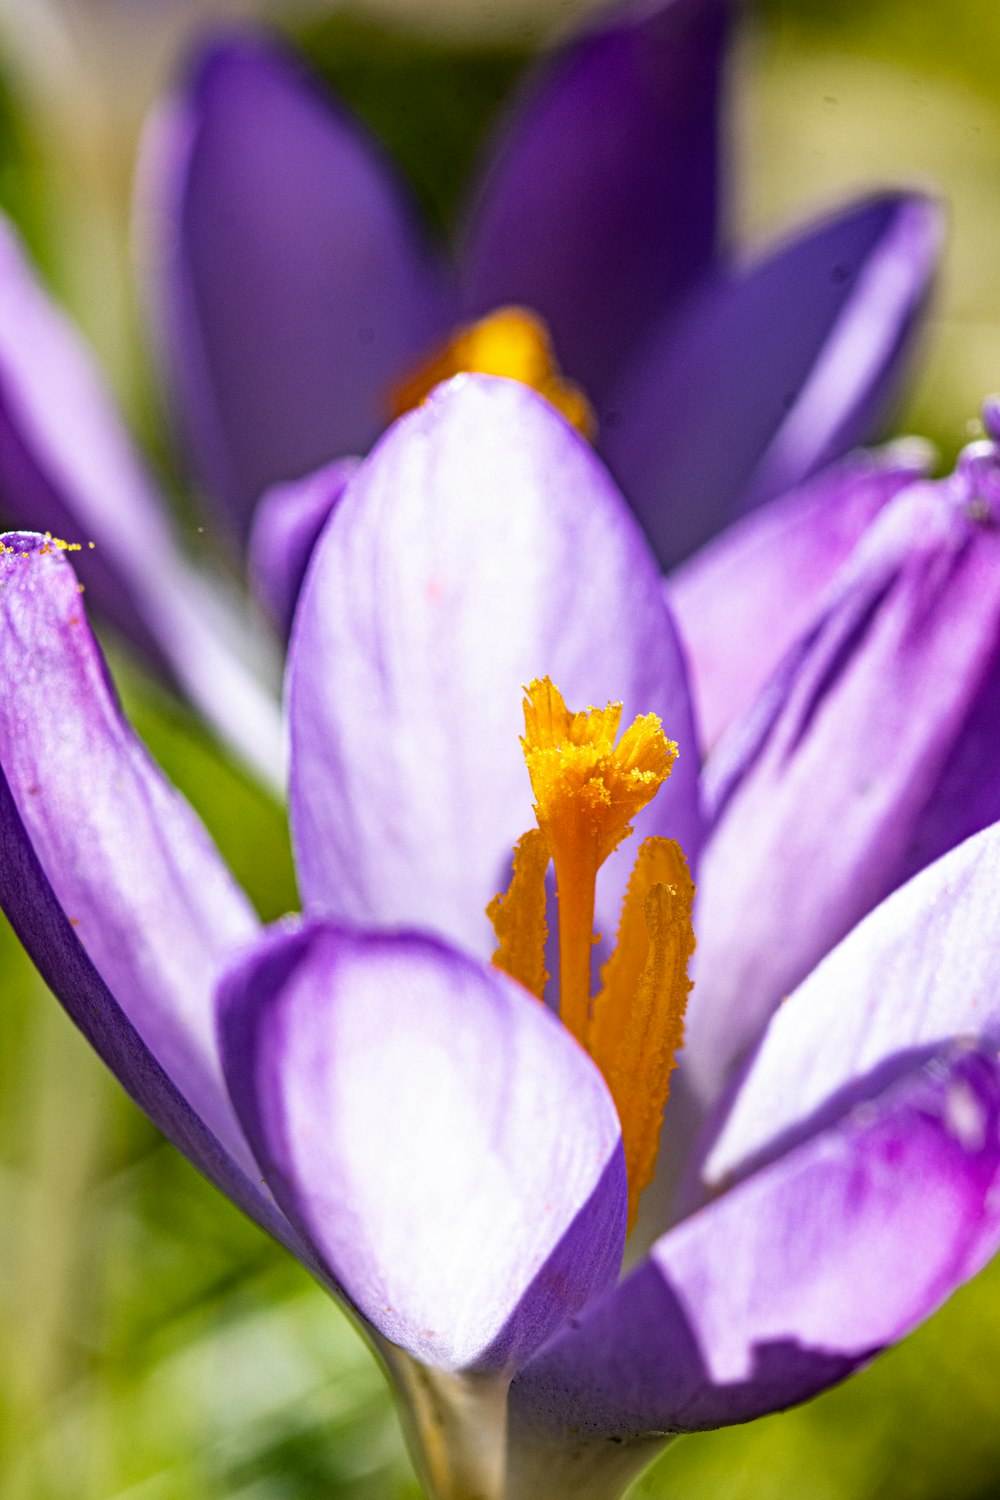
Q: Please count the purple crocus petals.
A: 12